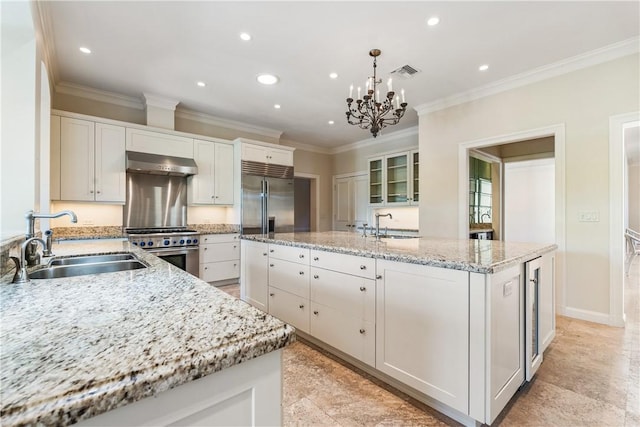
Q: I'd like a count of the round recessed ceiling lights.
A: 9